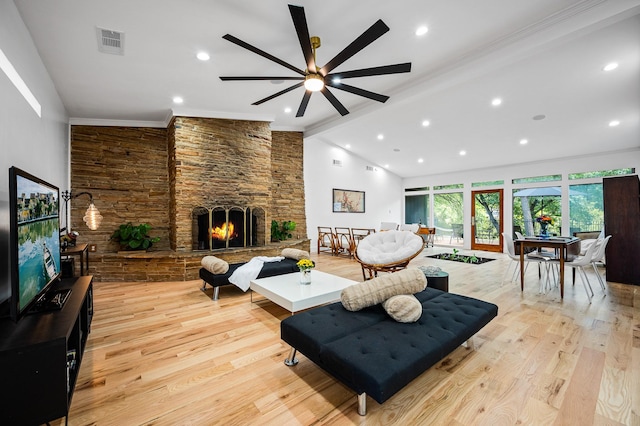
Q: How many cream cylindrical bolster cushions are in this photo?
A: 4